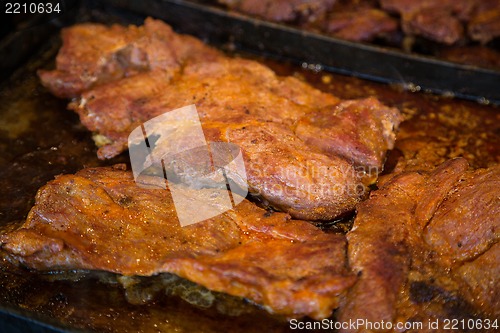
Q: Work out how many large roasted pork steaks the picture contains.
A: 3